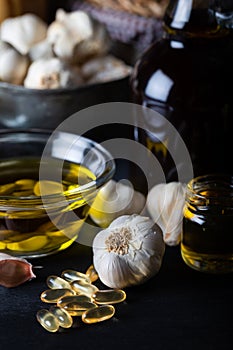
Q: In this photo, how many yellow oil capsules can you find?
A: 11